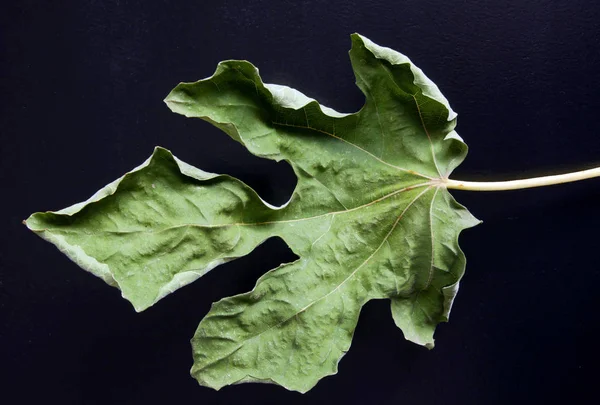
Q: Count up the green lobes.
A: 5